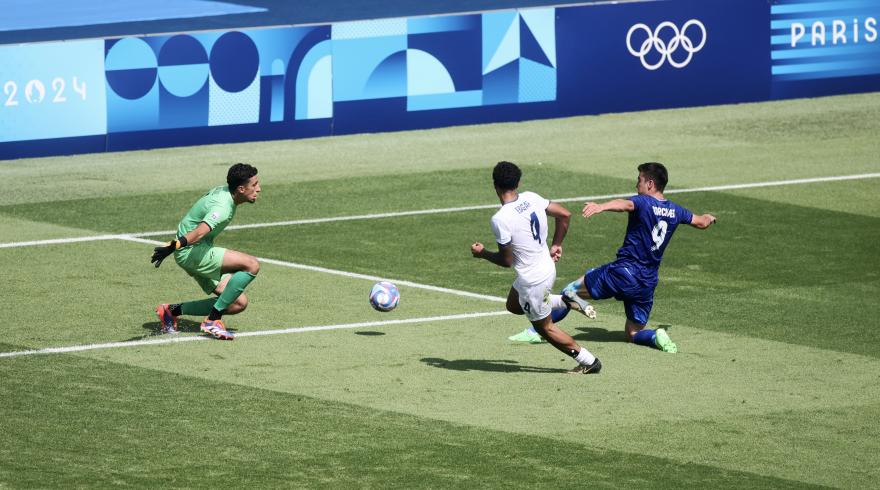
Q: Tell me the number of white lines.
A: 3